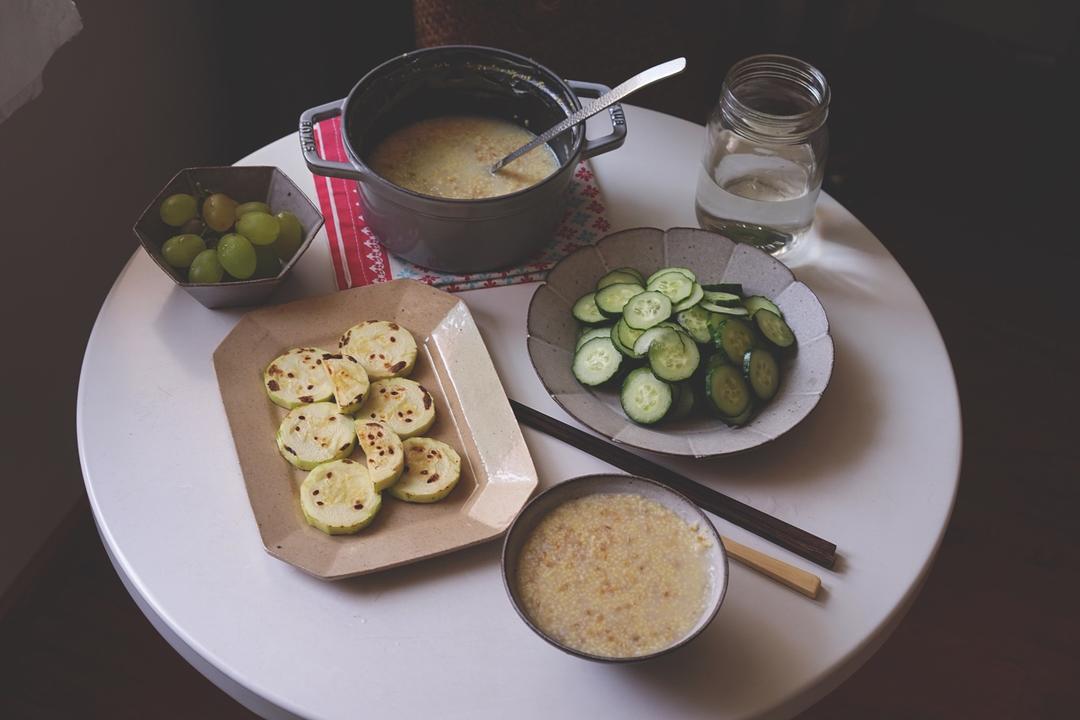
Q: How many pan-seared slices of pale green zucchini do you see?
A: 8